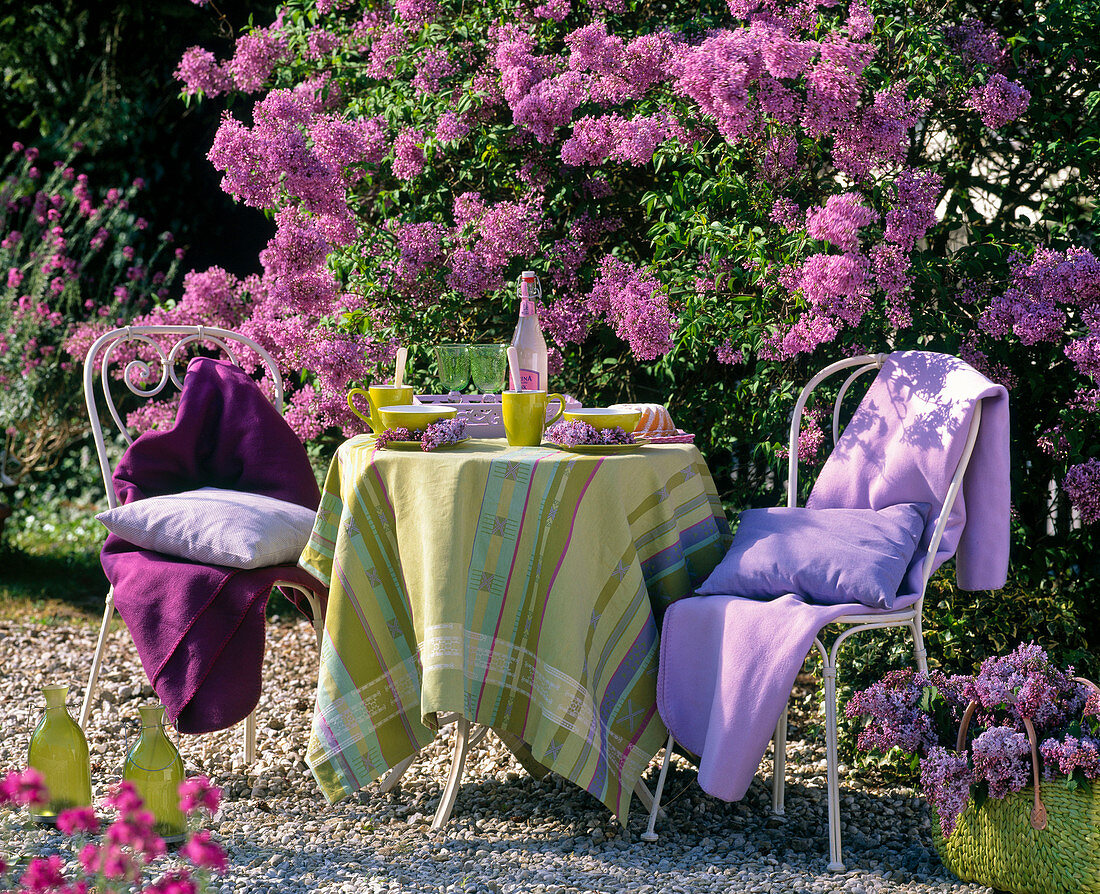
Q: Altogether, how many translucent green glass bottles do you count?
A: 2